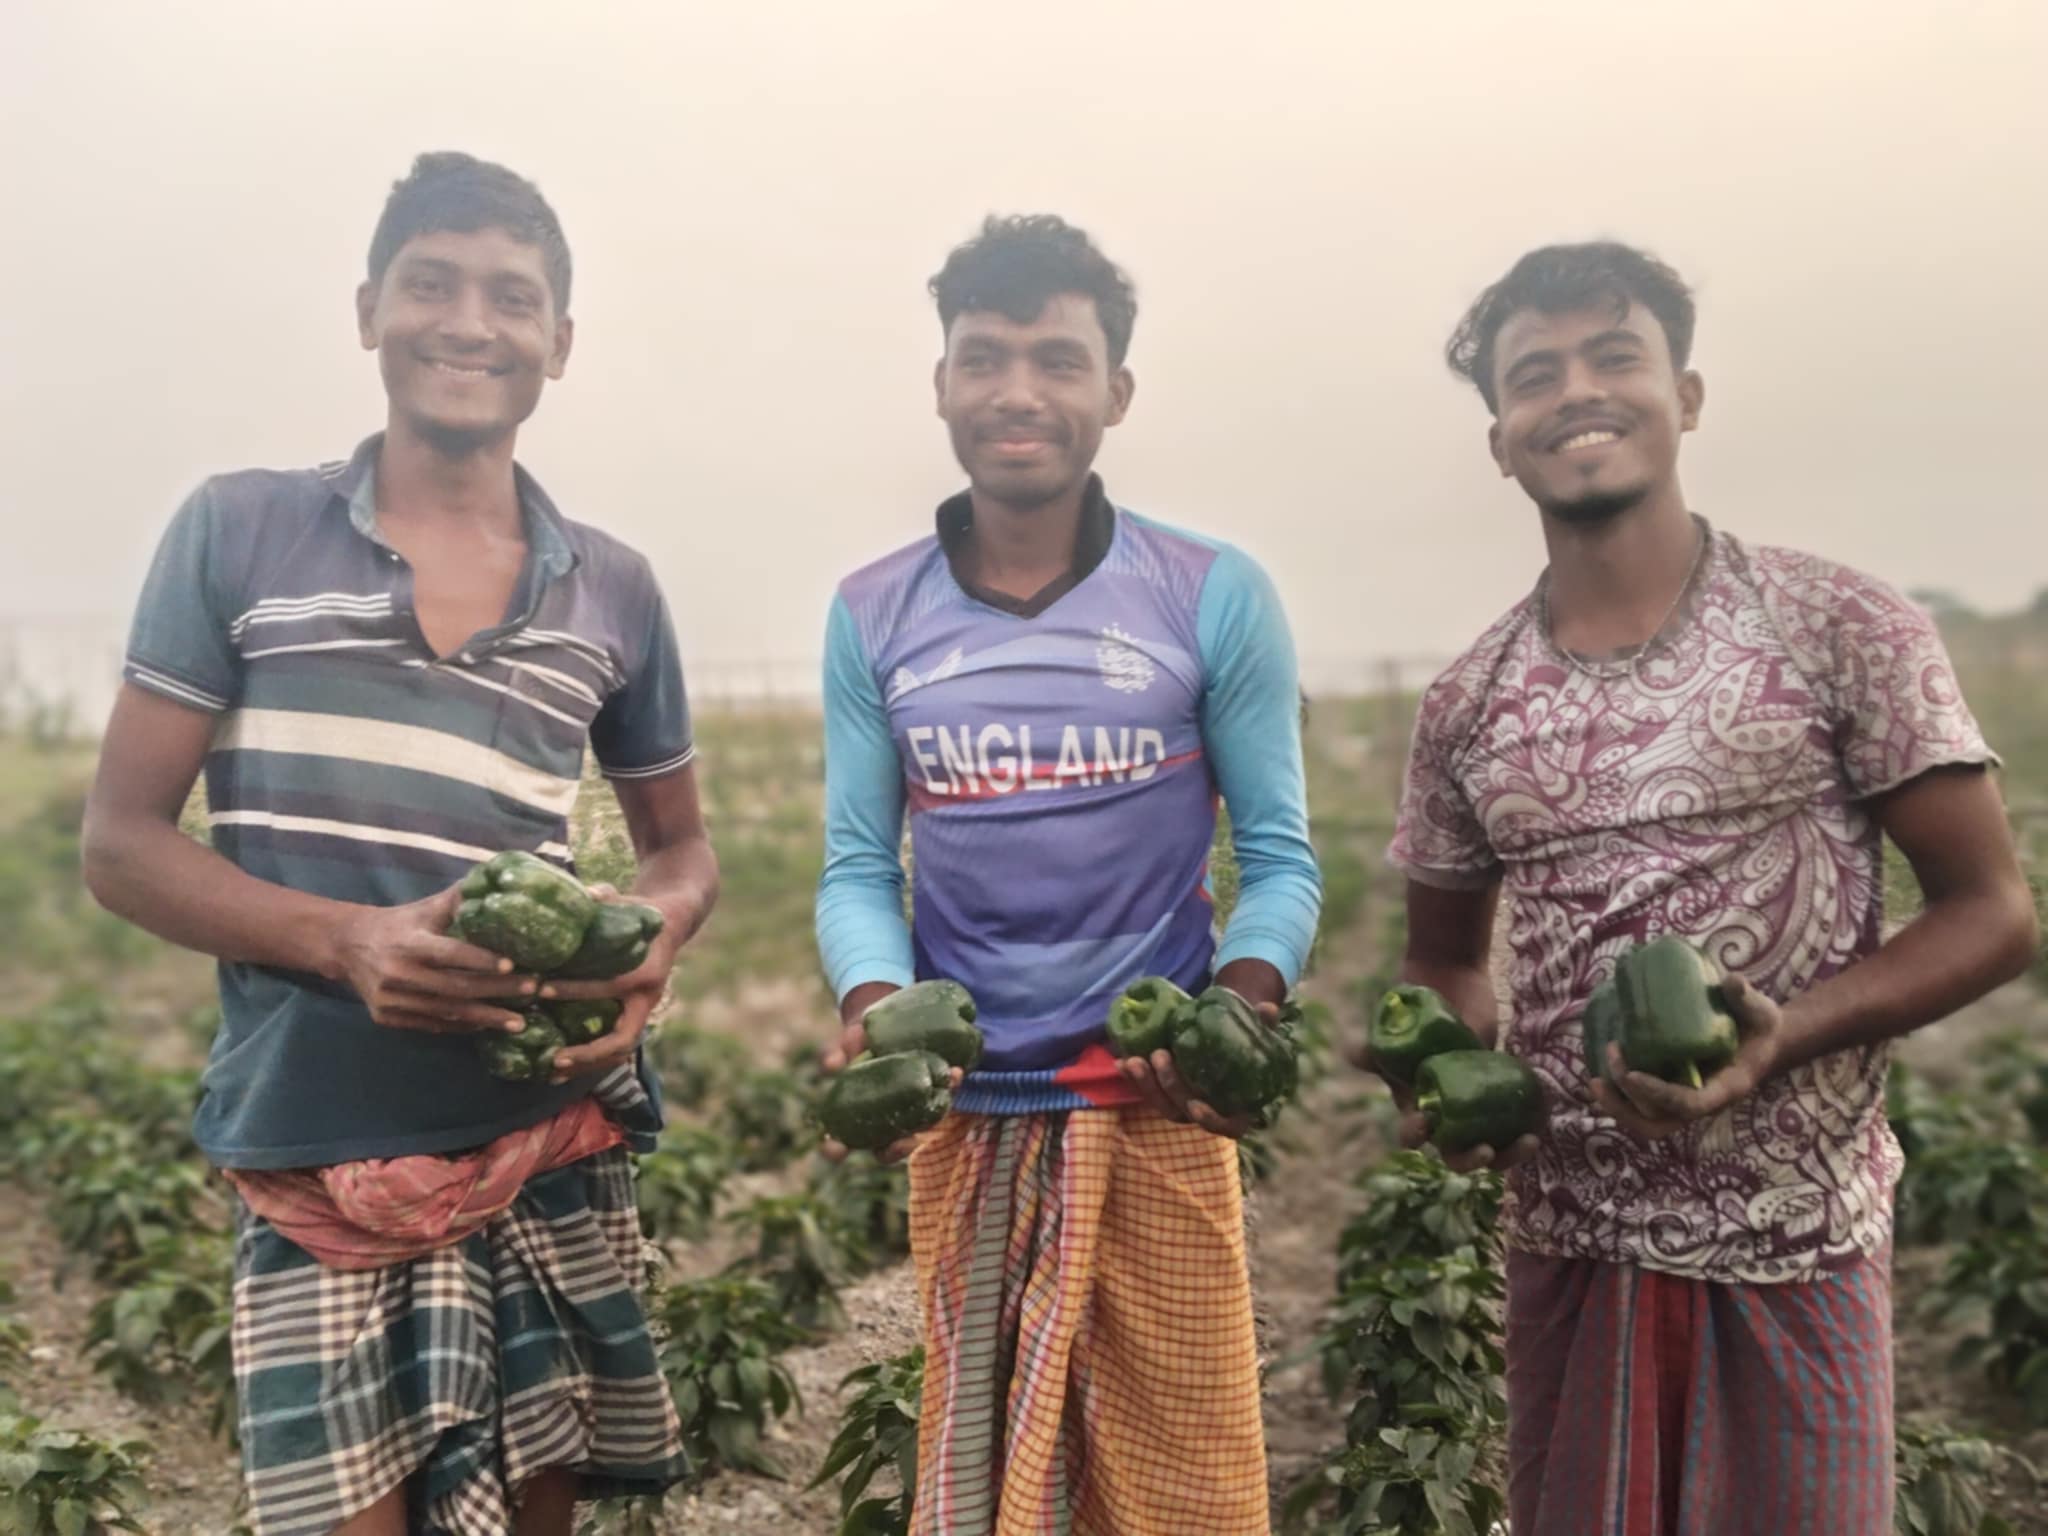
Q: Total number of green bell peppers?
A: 12